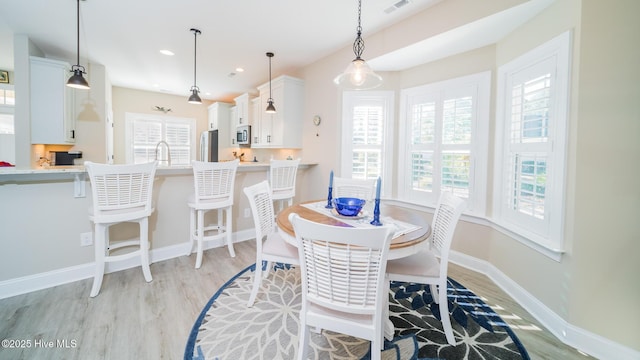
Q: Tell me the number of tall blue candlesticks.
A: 2